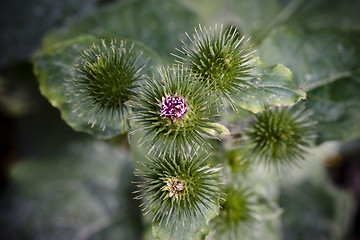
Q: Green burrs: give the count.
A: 6